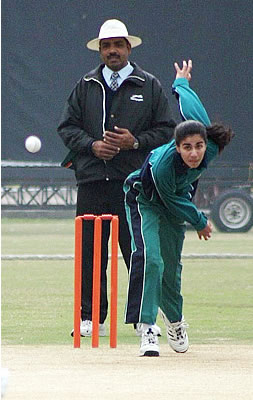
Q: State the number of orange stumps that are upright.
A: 3